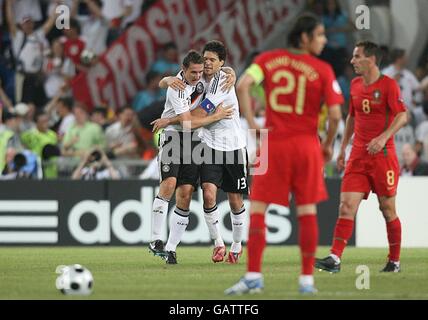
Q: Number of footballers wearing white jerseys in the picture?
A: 2